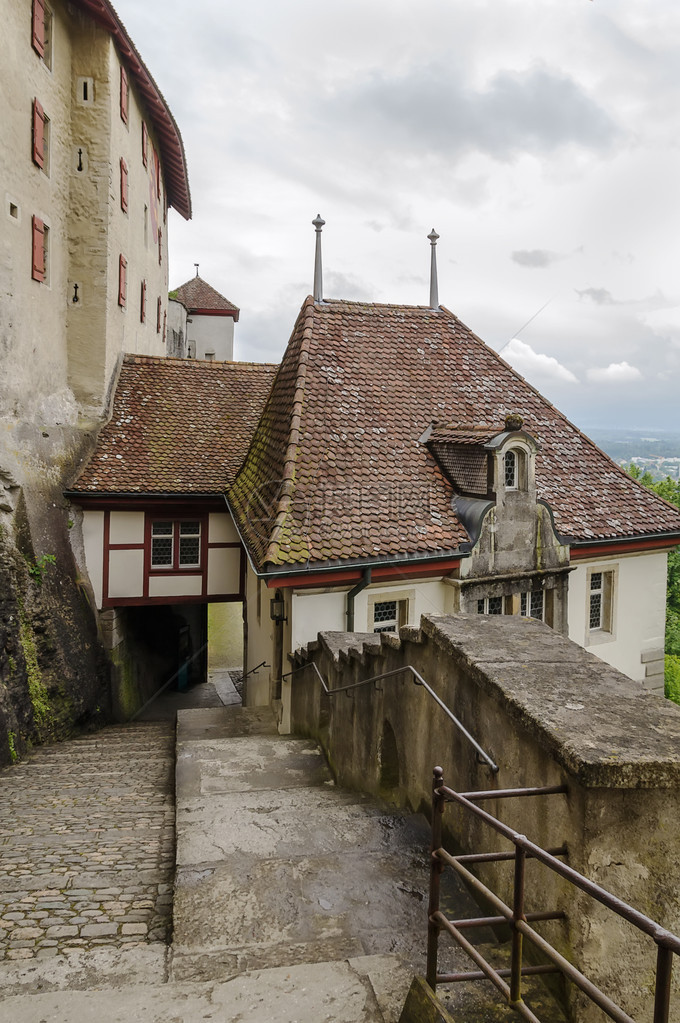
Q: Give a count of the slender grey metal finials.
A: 2